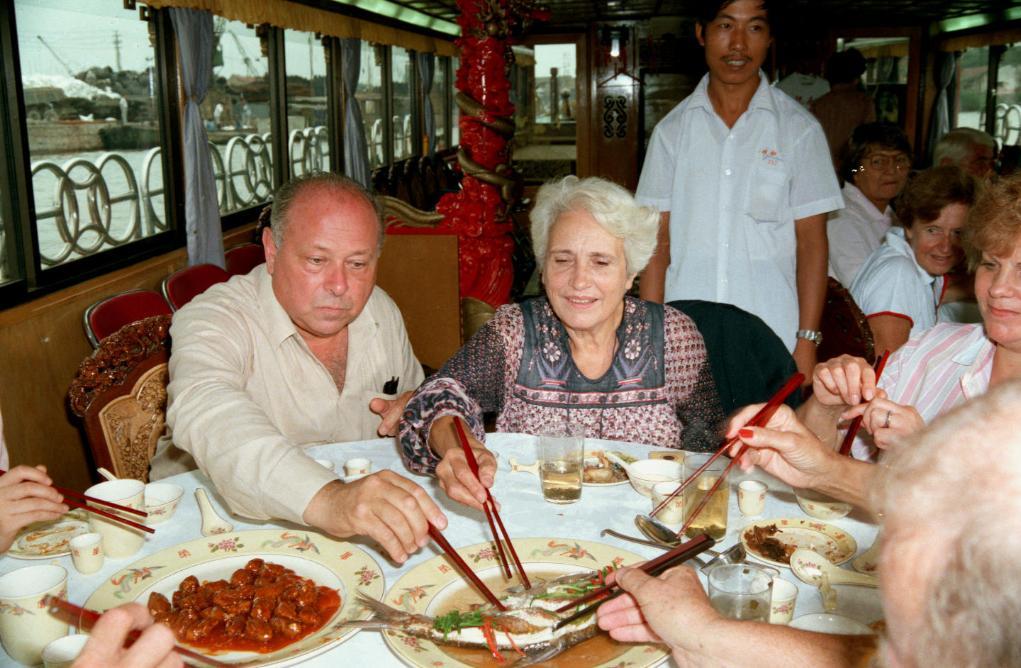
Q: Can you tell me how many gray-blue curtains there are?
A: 4